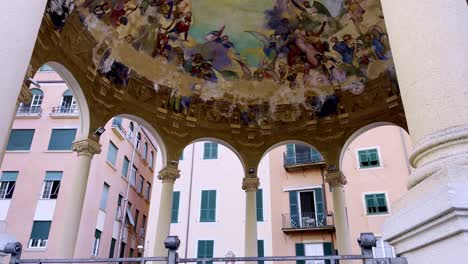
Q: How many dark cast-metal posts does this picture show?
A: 3